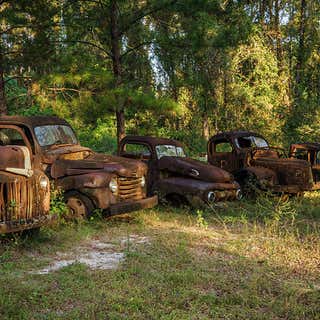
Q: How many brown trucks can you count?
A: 5